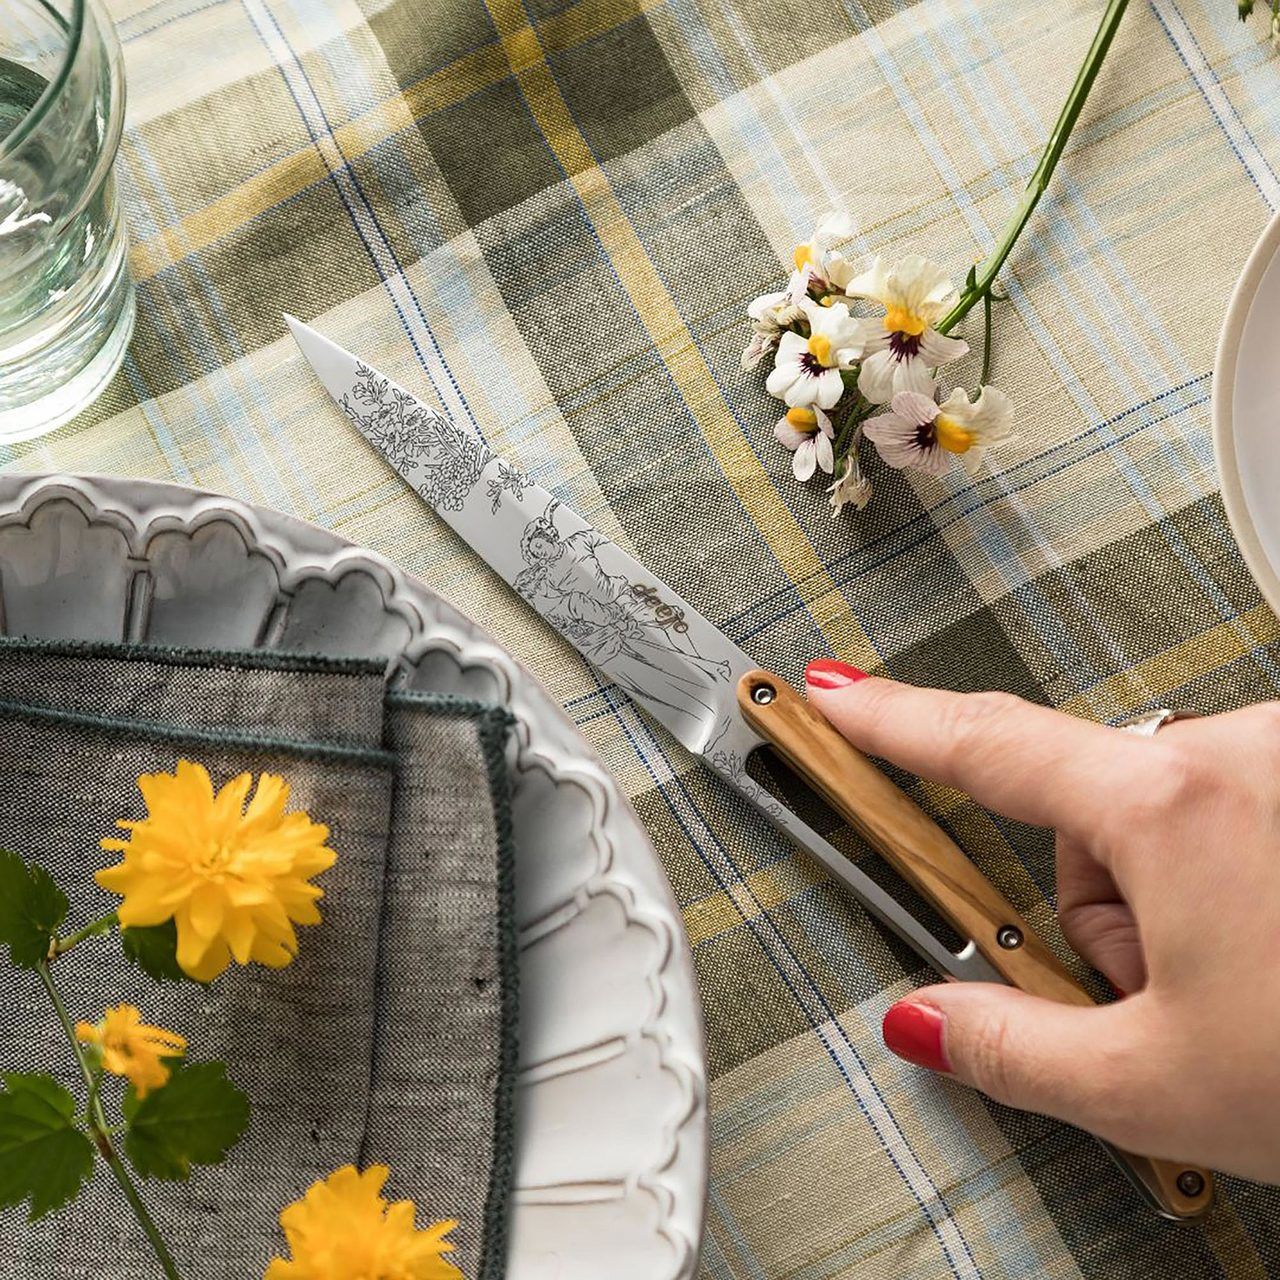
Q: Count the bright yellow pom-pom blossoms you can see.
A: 3